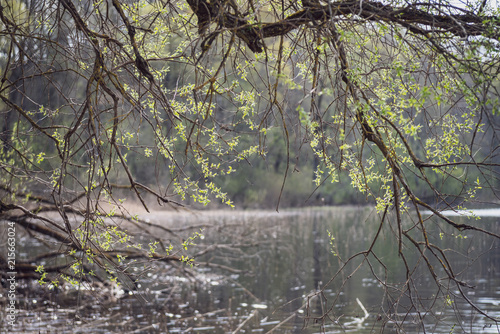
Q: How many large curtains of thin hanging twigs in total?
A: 2